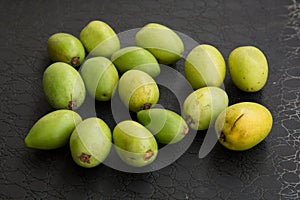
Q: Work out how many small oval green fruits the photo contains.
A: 14